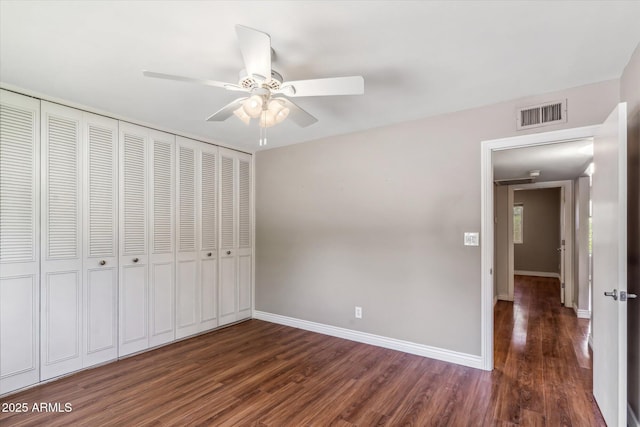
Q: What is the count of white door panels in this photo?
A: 9